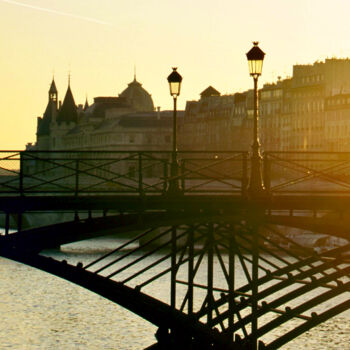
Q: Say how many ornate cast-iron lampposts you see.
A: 2